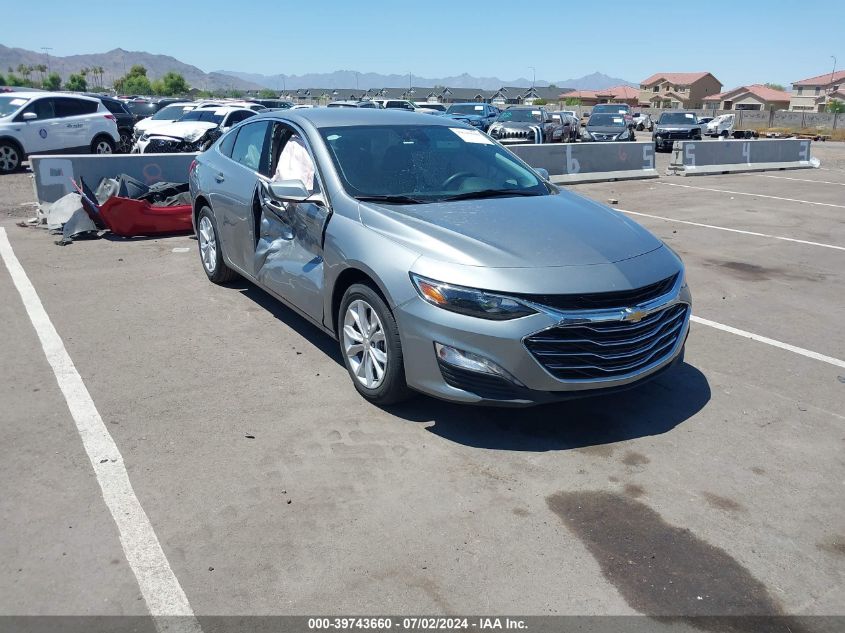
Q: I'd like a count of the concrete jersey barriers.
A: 3